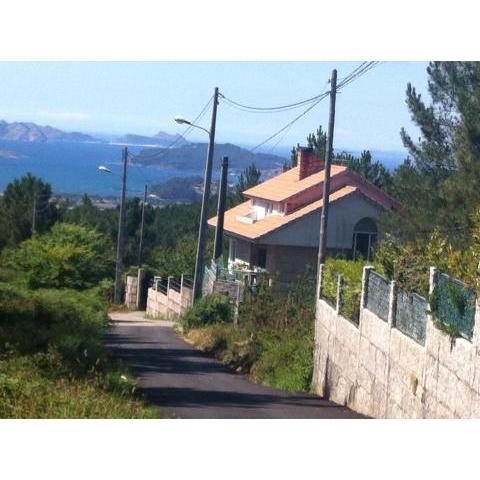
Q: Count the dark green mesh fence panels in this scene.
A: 3